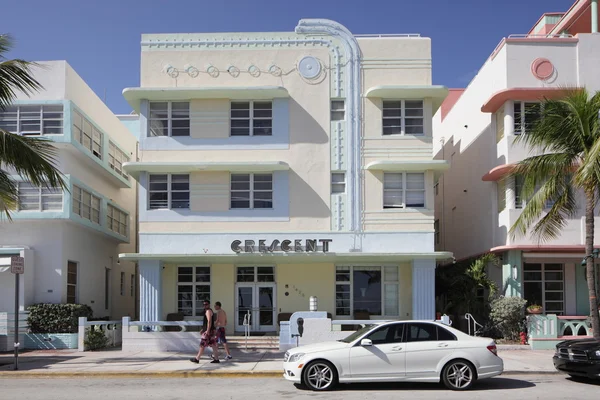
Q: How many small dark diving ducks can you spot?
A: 0